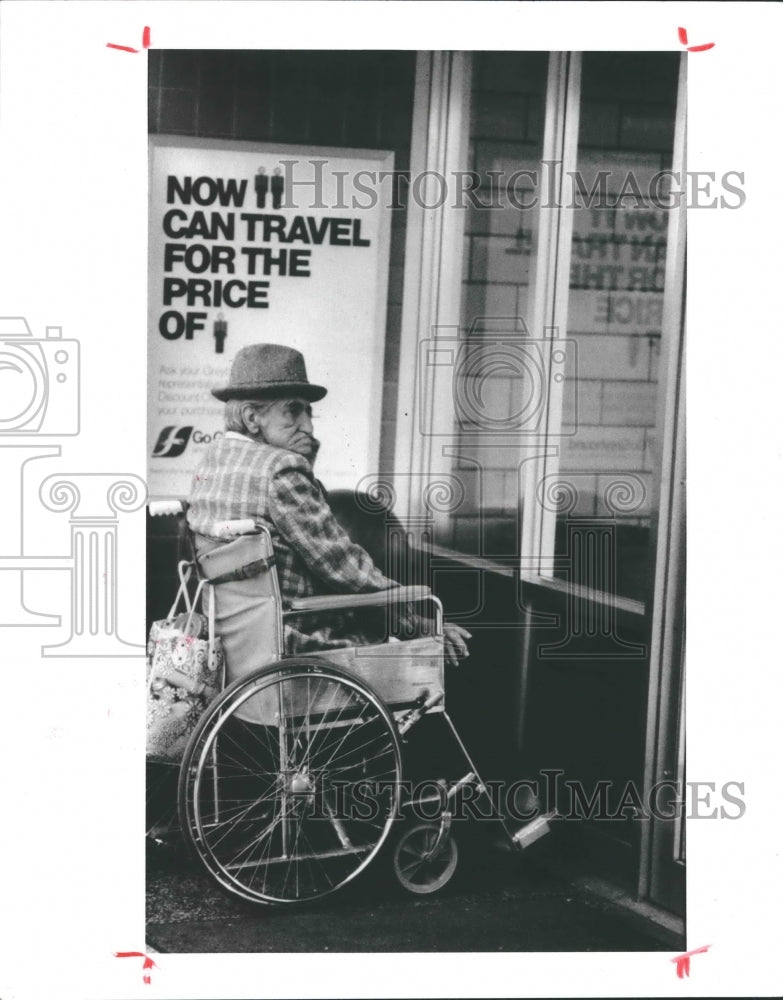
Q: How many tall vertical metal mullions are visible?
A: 3